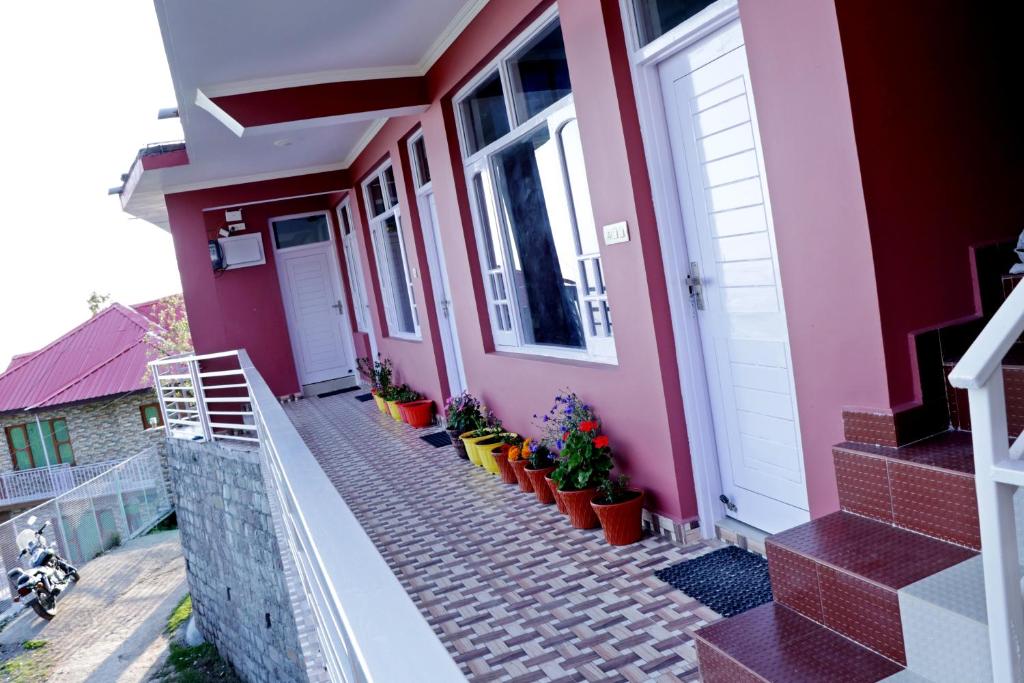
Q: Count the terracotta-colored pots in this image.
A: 6